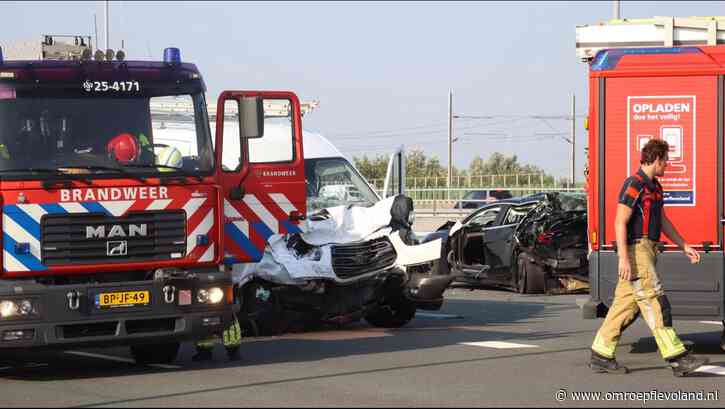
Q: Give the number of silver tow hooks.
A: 2